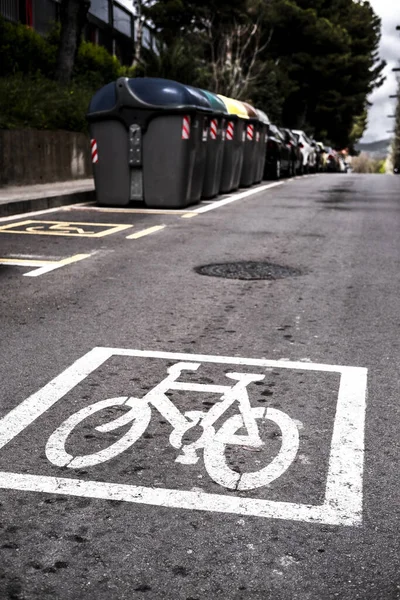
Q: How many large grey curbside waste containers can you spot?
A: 5